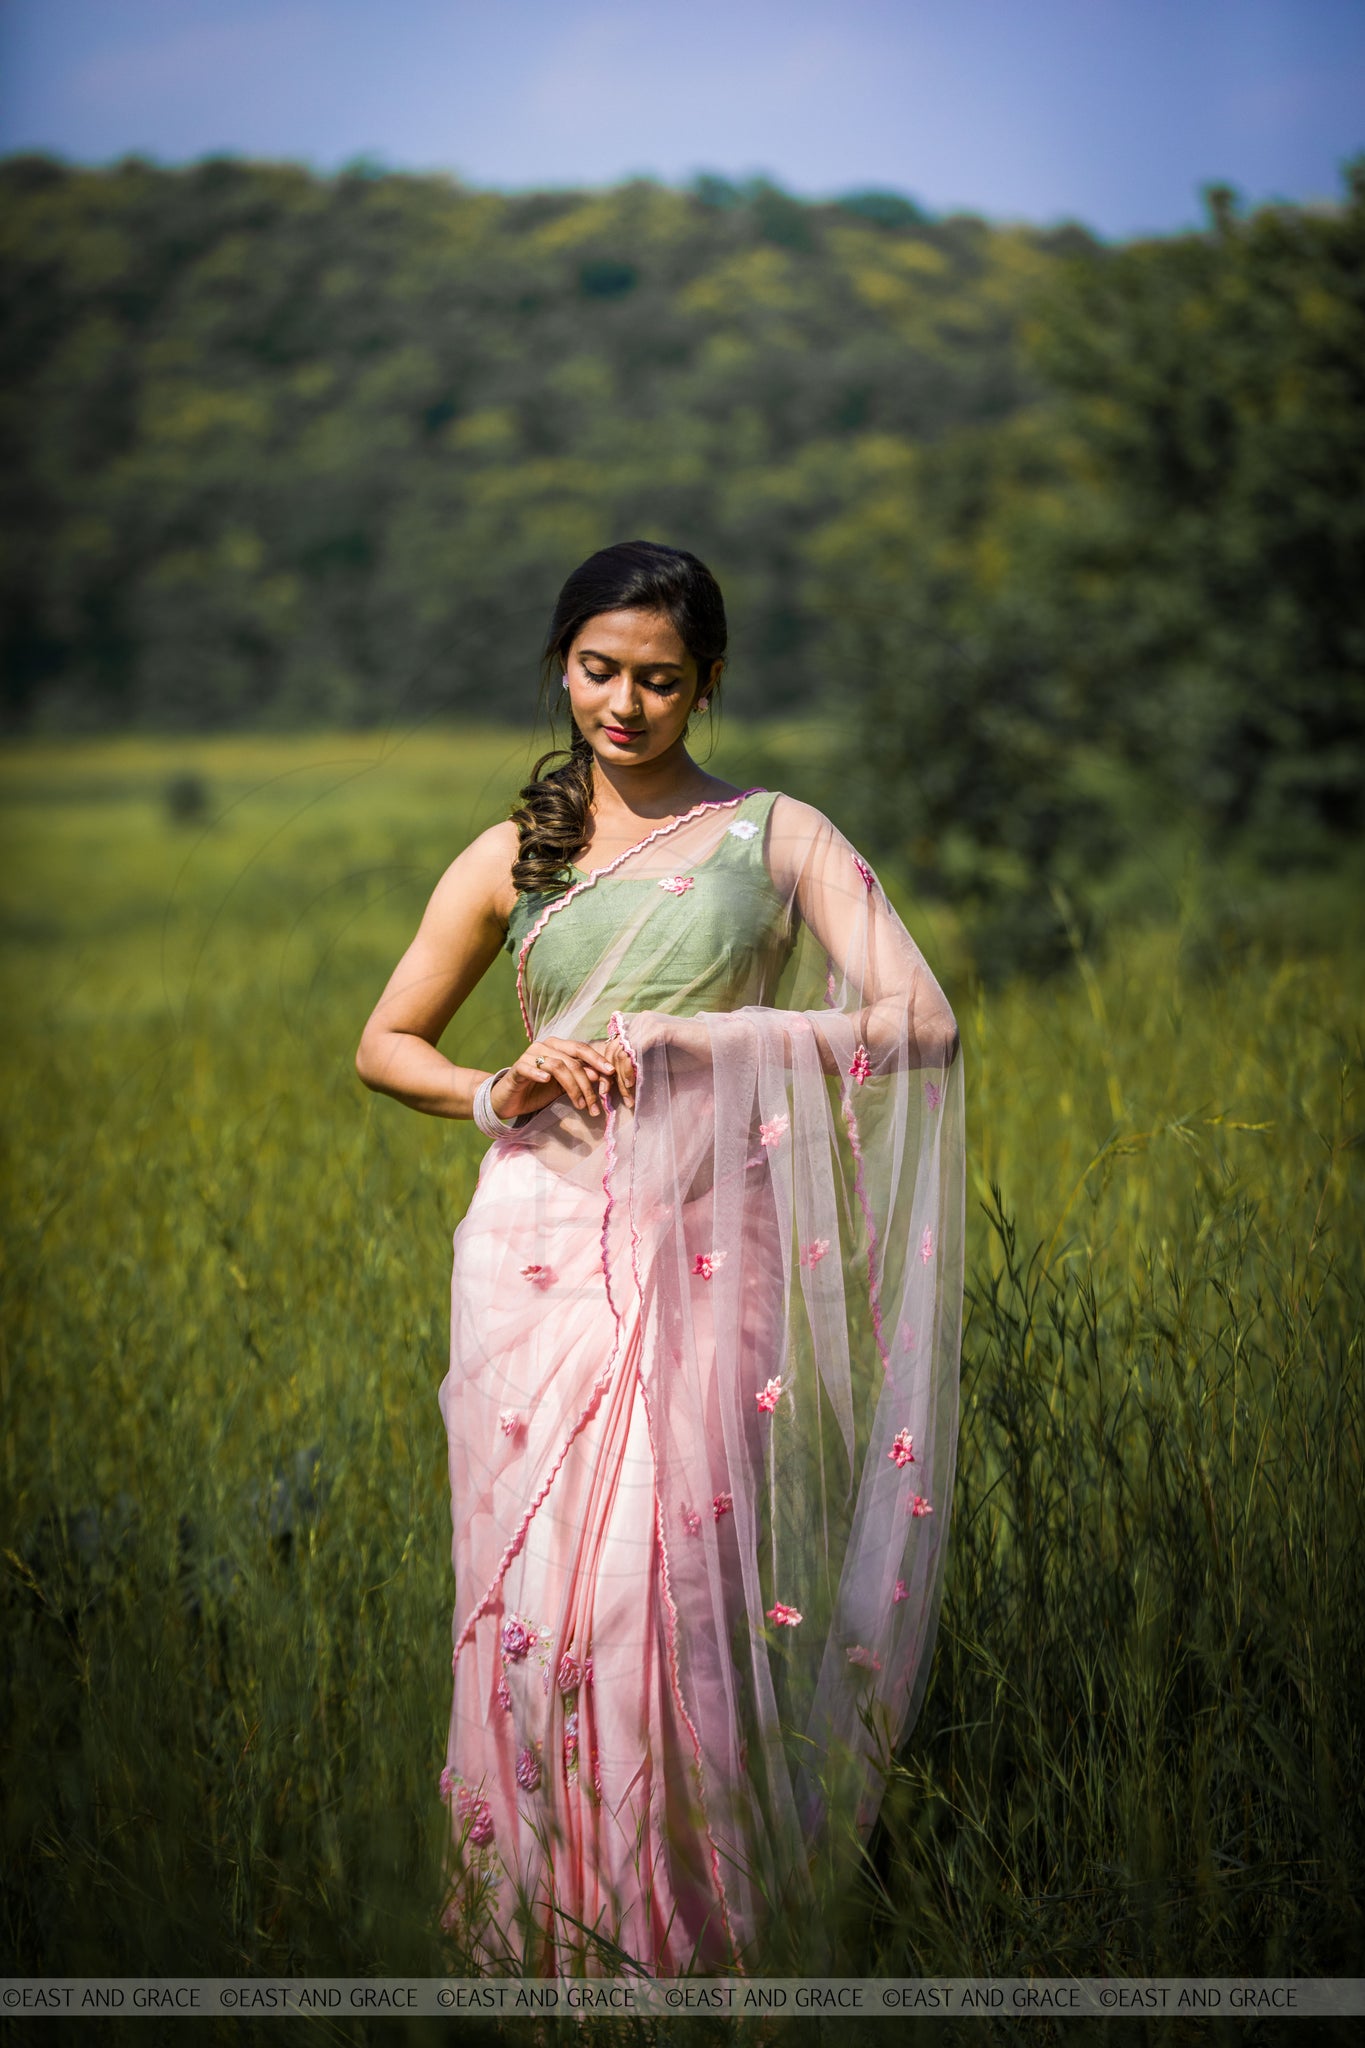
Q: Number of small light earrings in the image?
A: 2